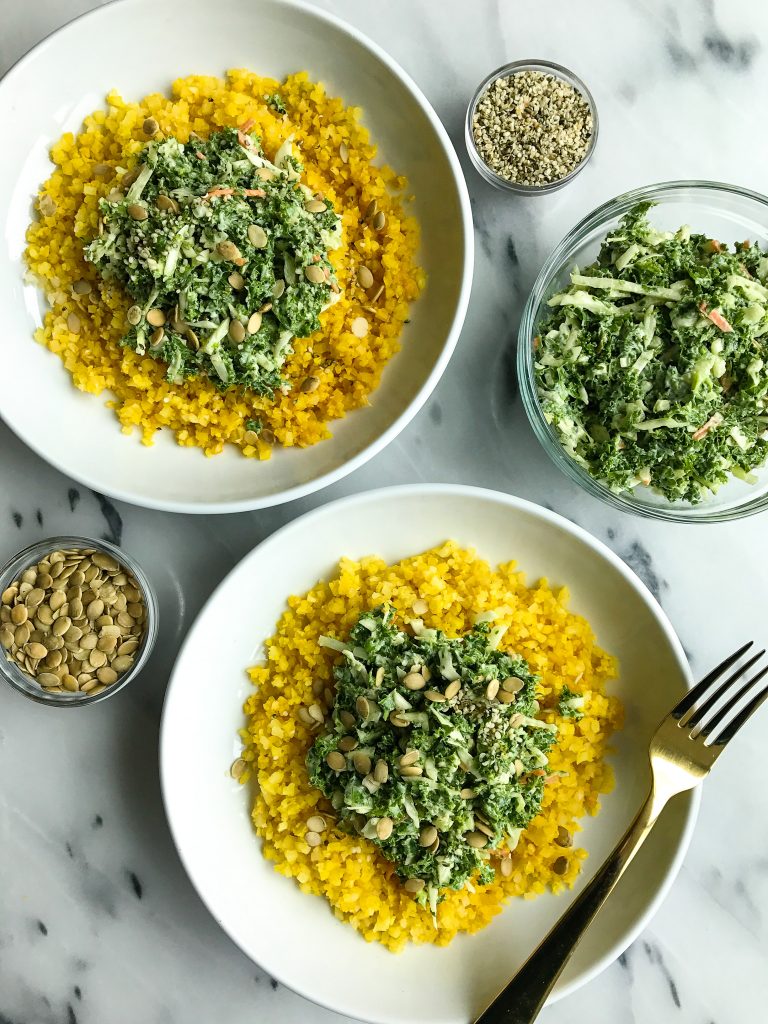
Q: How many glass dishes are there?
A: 3